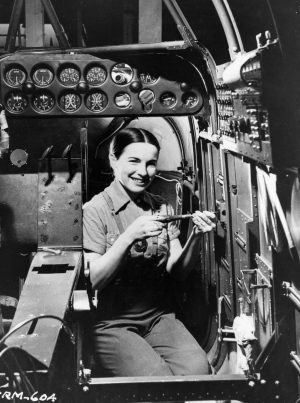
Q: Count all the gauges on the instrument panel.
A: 14